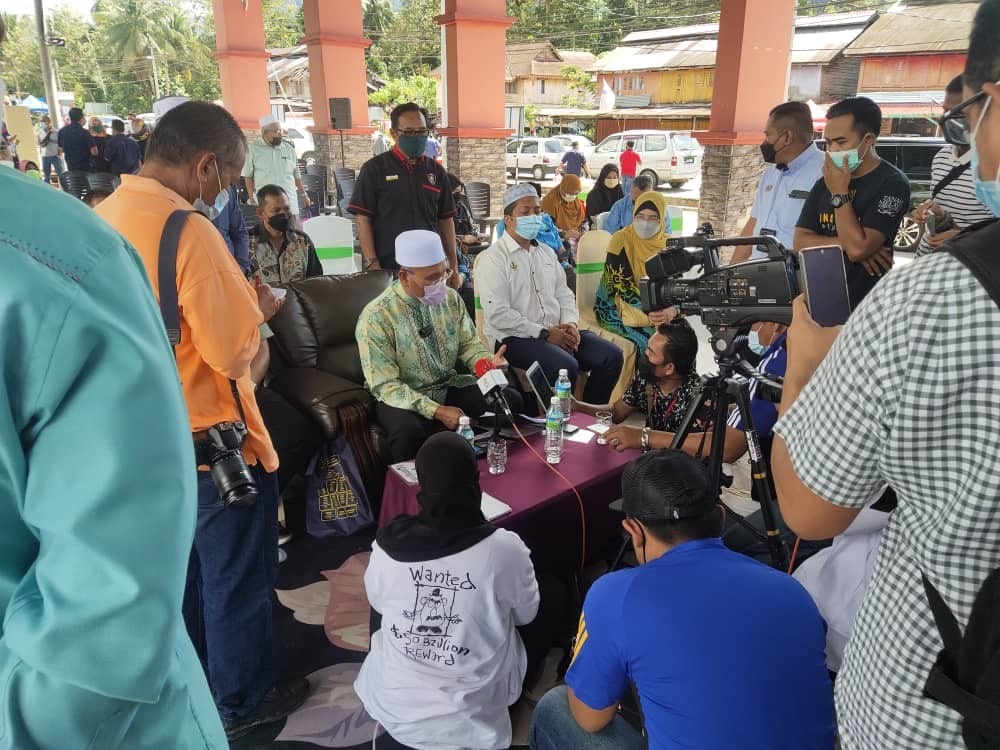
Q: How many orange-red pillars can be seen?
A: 4